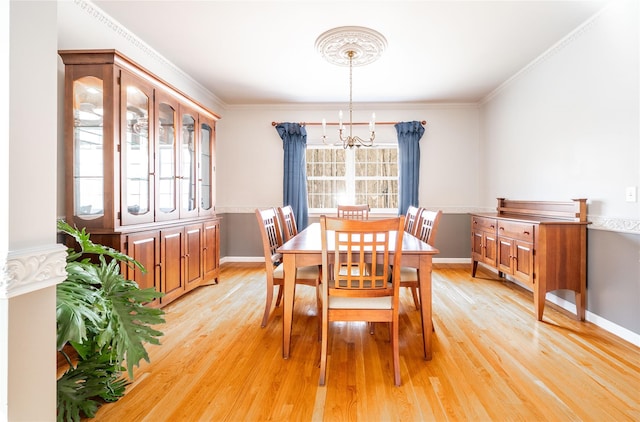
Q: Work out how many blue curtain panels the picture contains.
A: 2